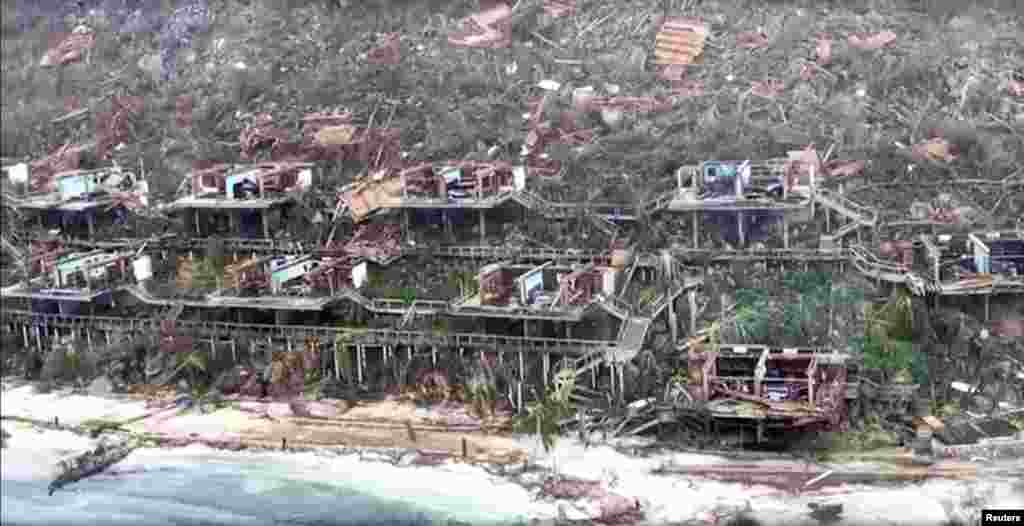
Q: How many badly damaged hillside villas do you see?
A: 9